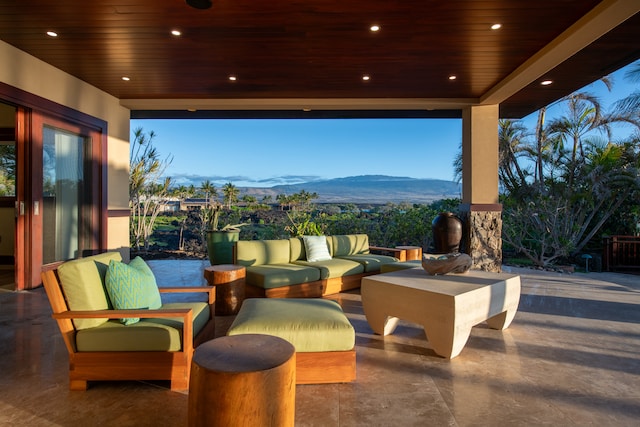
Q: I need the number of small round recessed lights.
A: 9